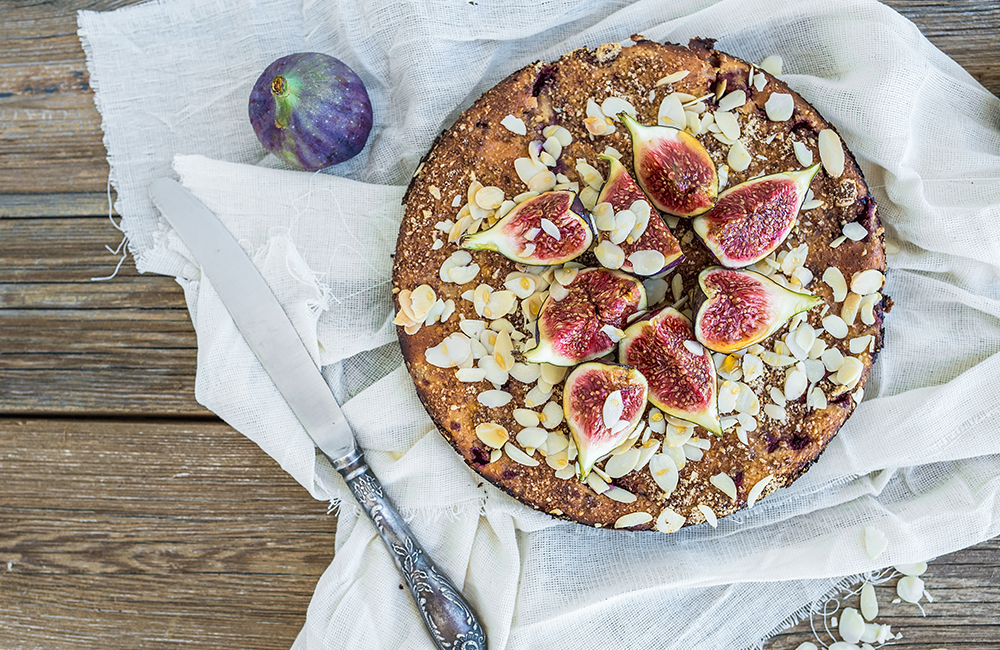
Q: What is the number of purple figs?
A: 1